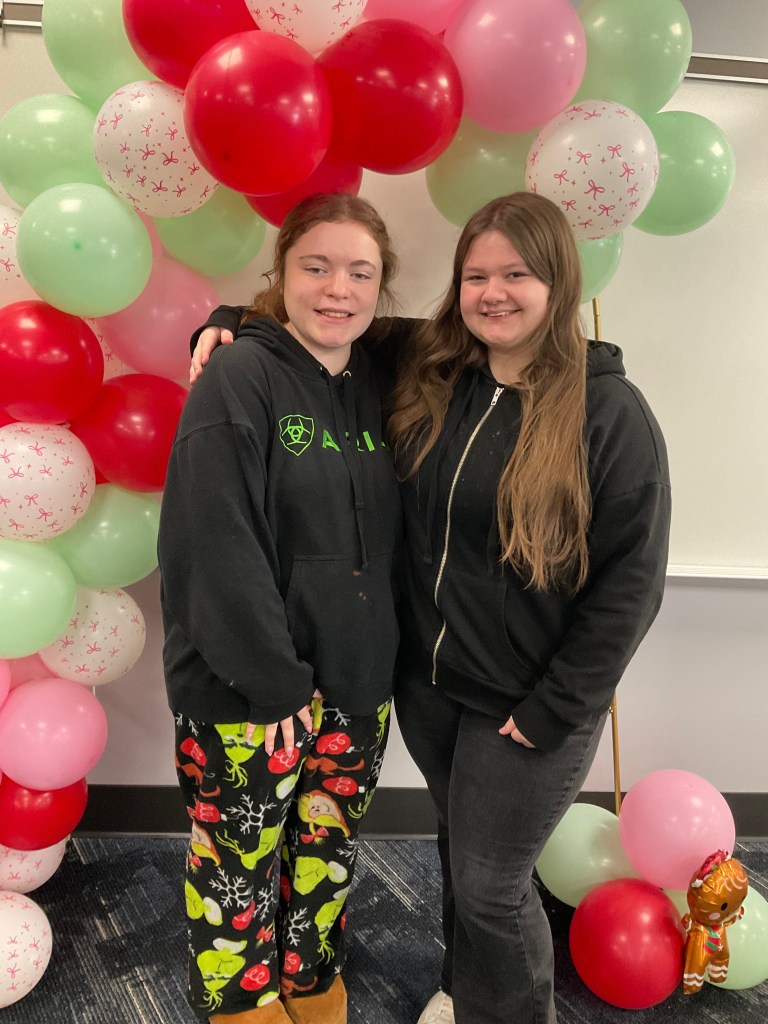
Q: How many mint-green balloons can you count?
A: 12